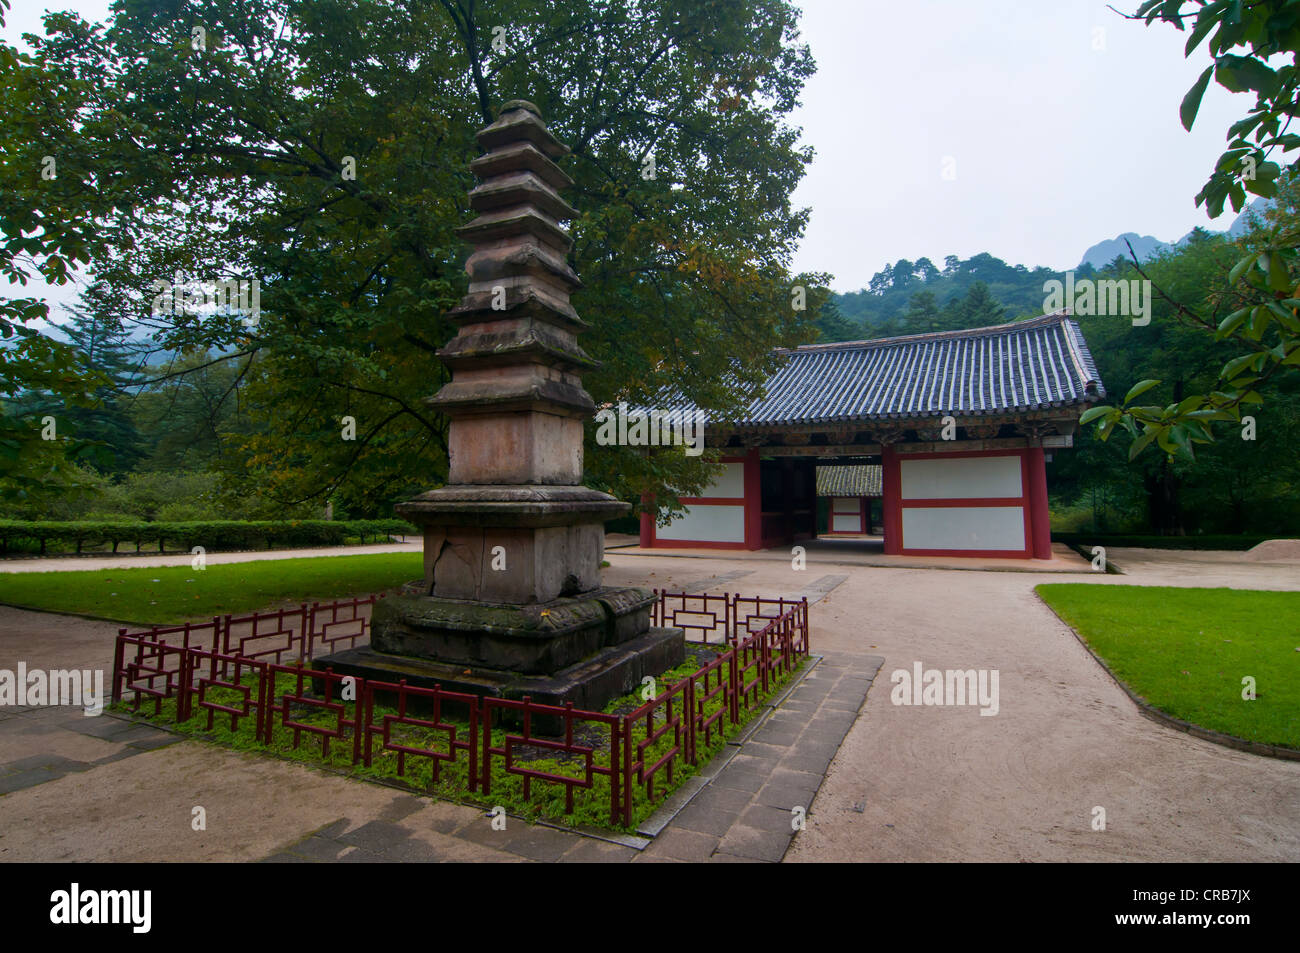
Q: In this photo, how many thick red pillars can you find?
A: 4